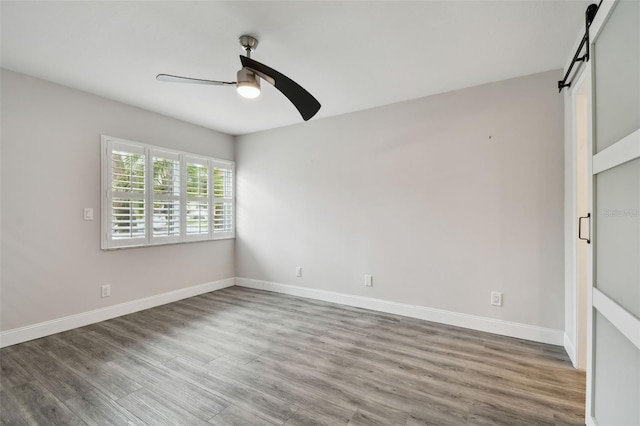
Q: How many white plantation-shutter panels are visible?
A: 4